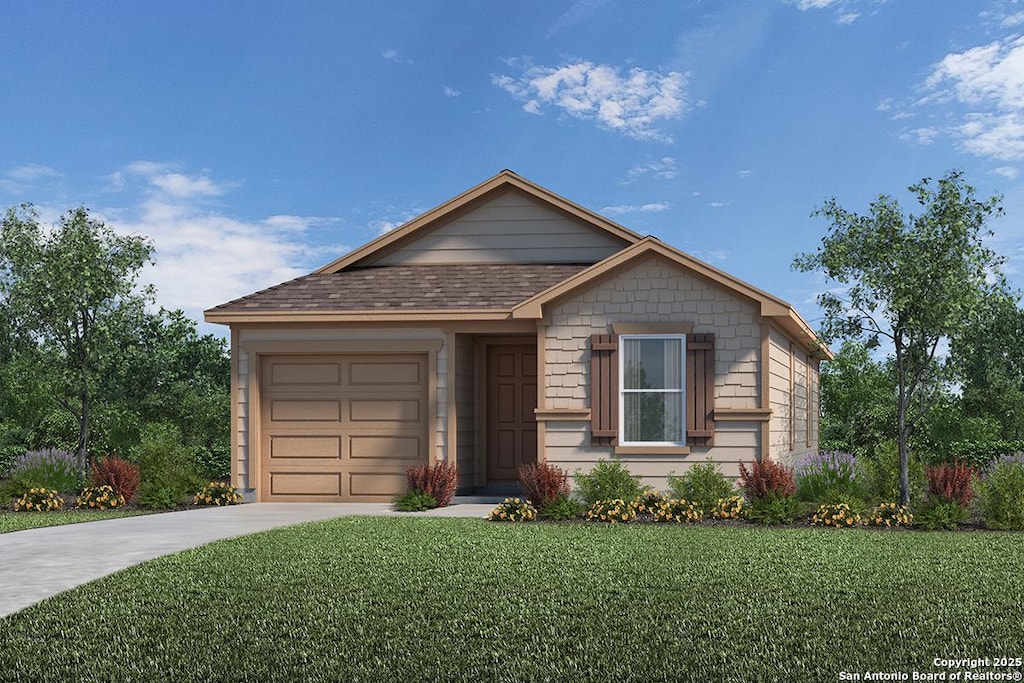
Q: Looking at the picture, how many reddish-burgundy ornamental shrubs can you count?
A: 5